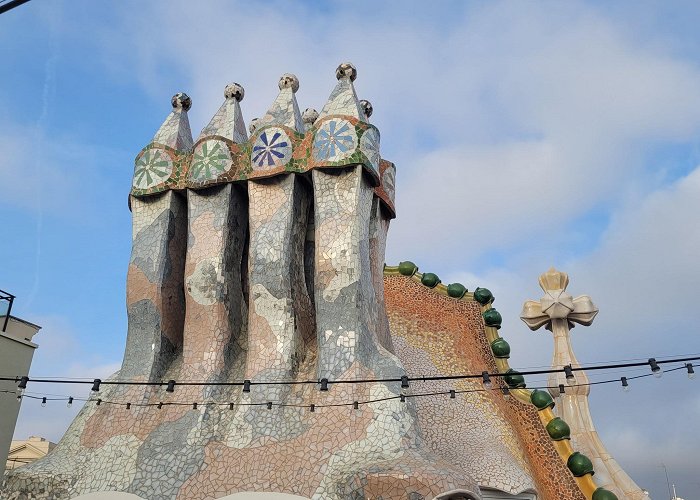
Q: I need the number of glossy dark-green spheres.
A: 11